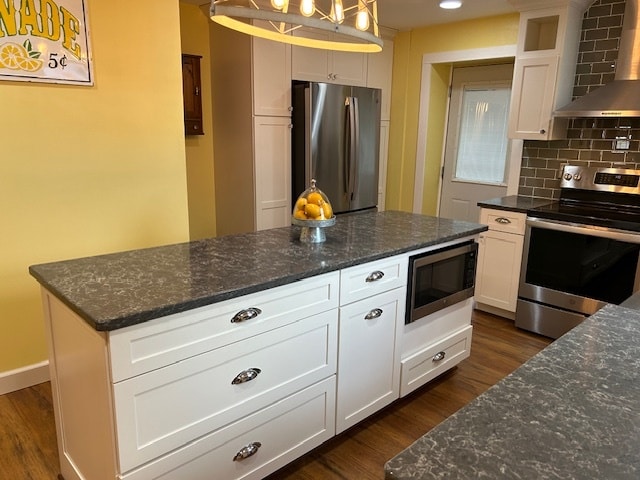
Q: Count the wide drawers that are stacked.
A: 3